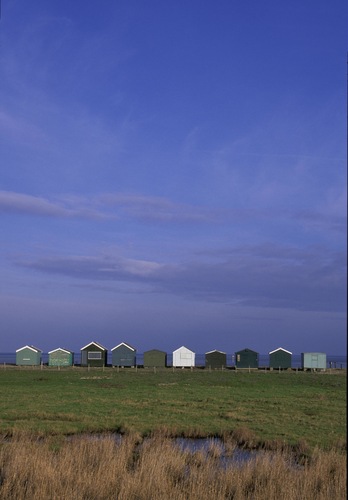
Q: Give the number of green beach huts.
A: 9